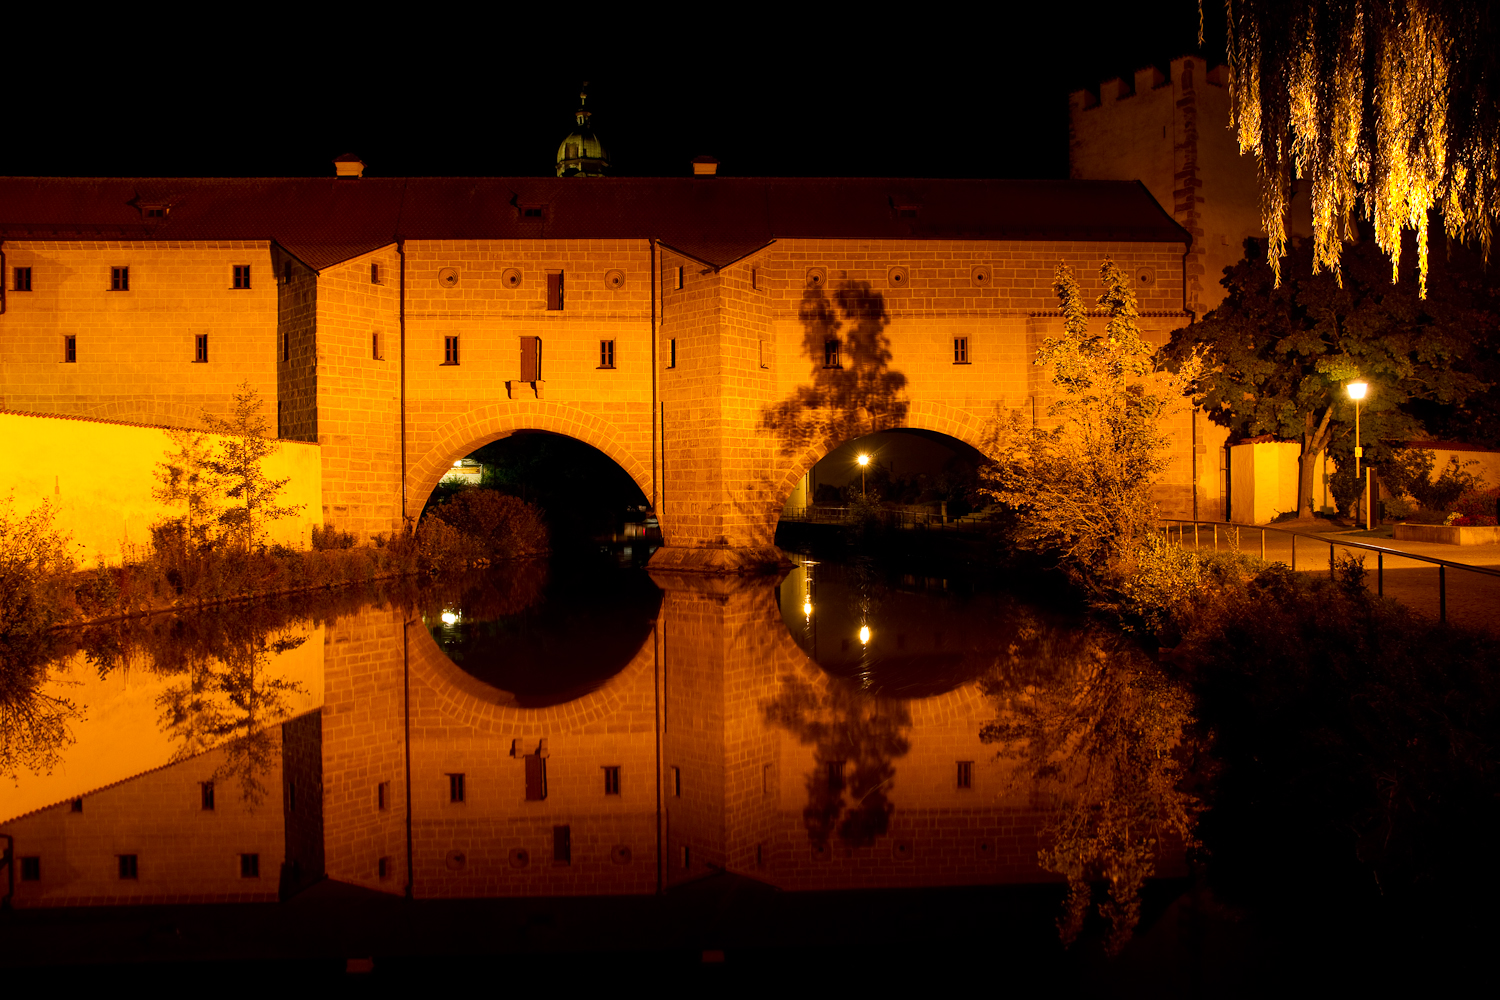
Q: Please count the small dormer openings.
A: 3